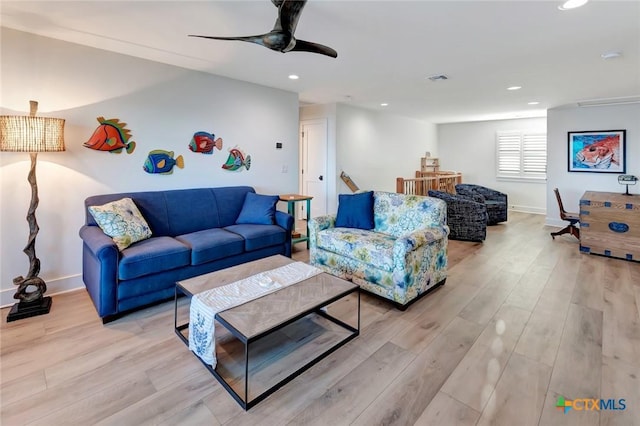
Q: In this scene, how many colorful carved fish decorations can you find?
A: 4